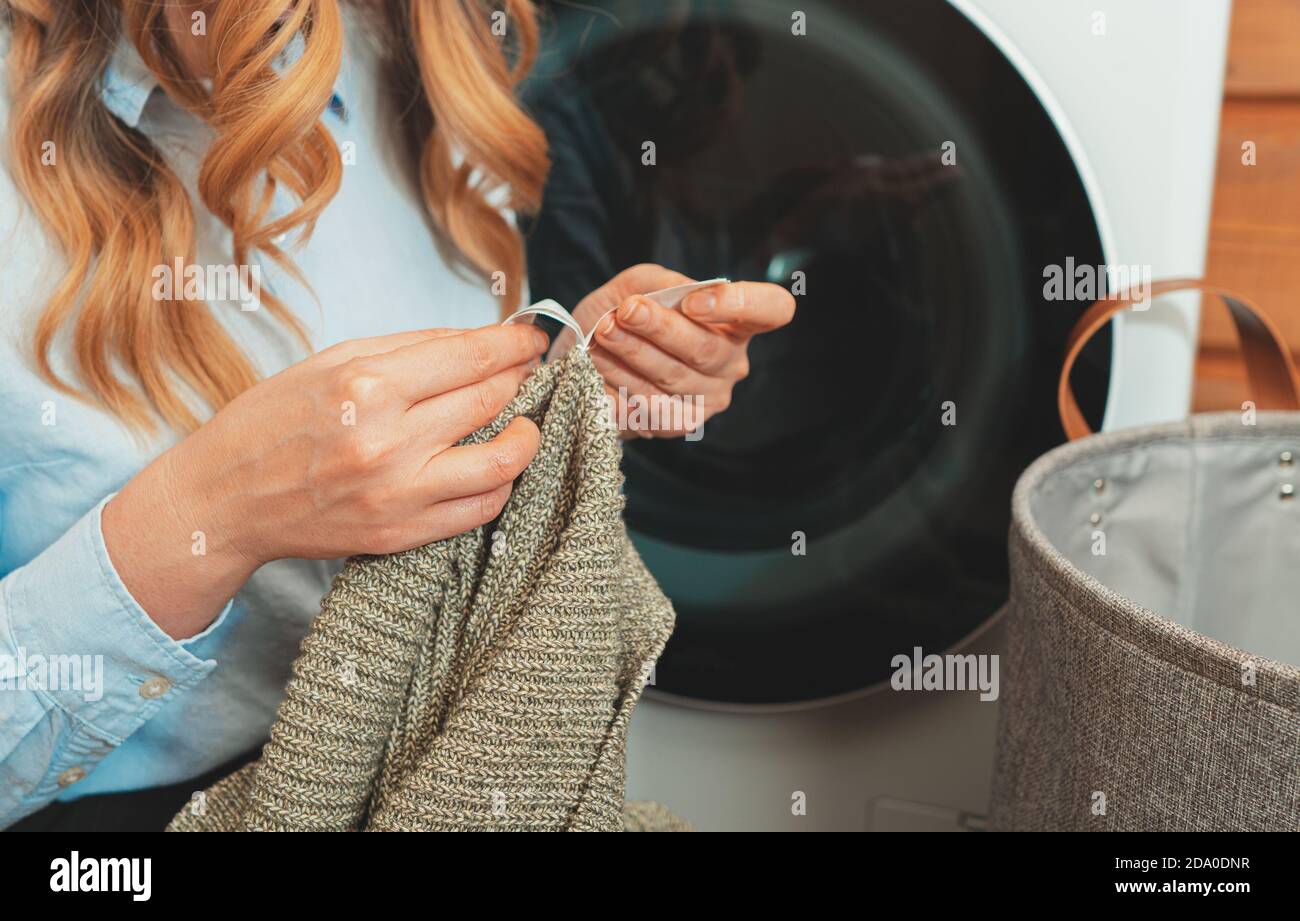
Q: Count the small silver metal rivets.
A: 4